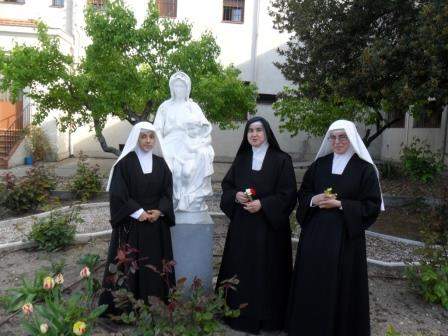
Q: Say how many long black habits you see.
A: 3